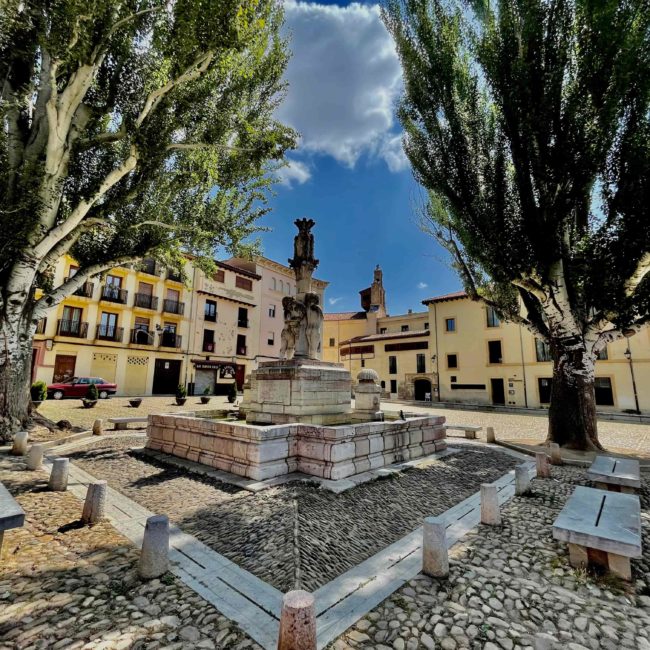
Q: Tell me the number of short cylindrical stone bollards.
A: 13